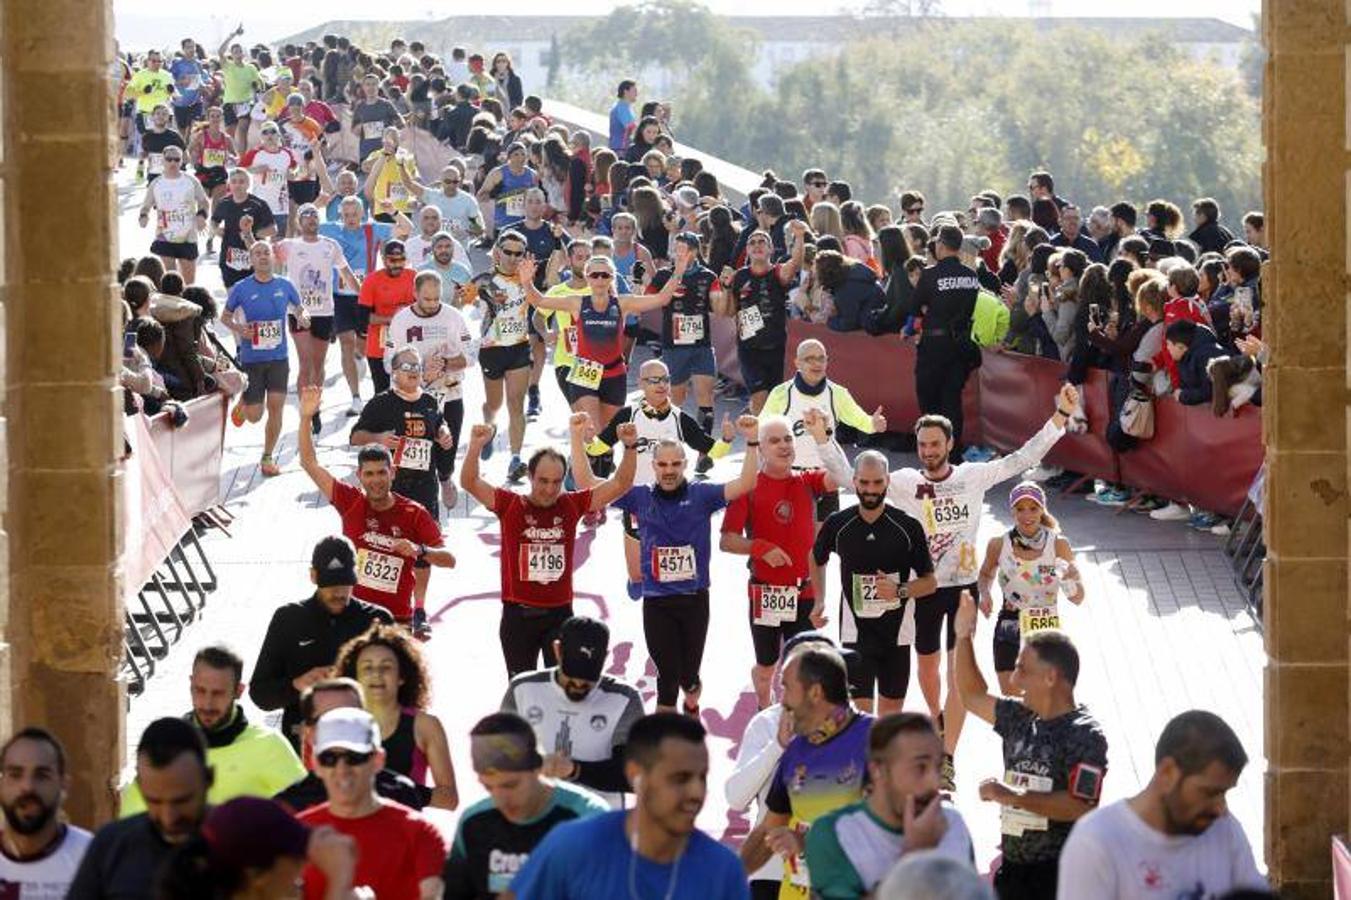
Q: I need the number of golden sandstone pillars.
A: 2